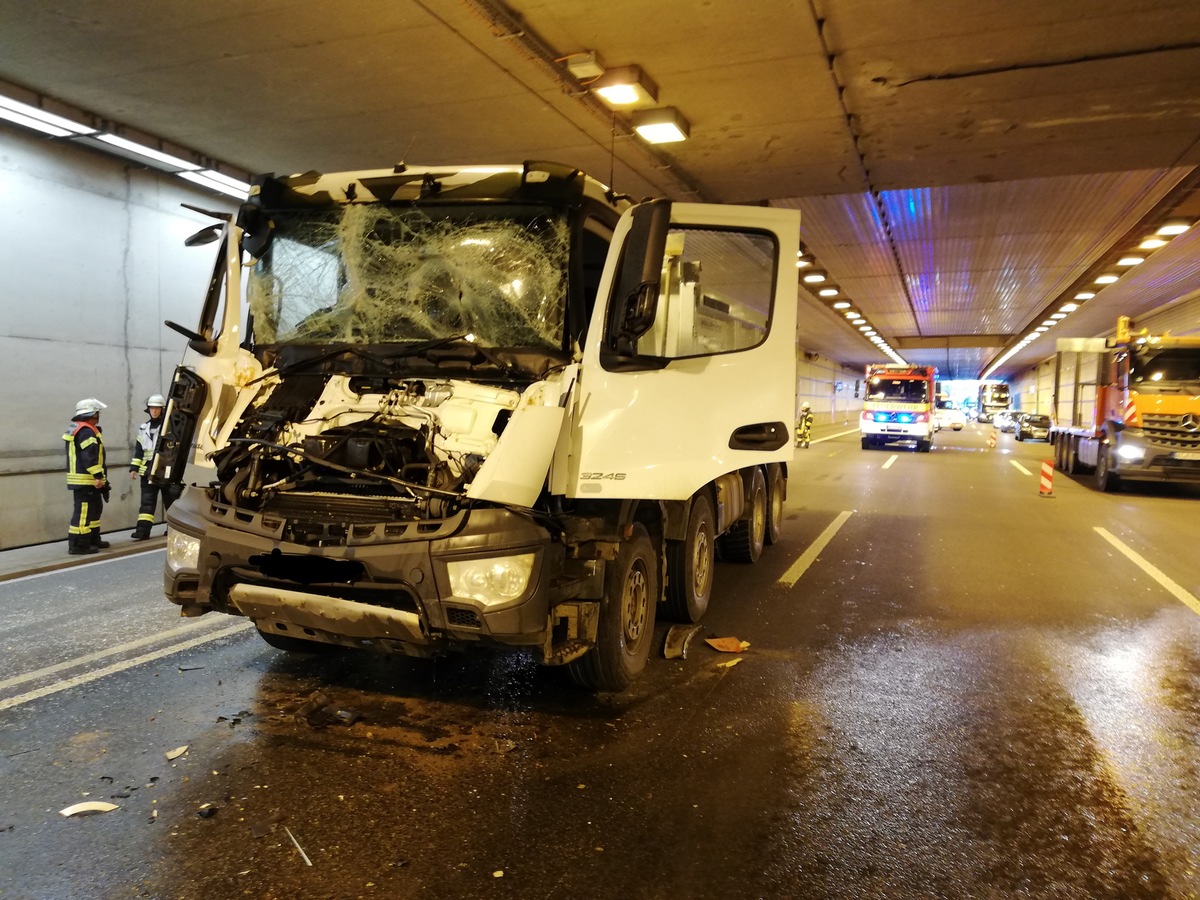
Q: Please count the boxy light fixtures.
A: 2